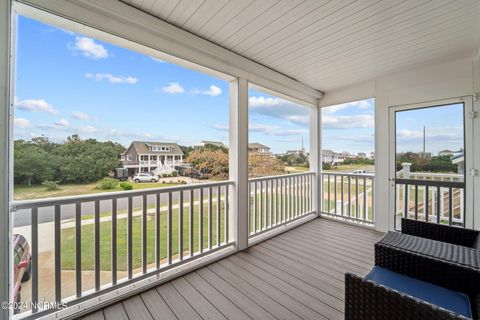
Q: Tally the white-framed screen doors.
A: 1